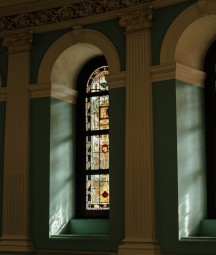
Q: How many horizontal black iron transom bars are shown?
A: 3